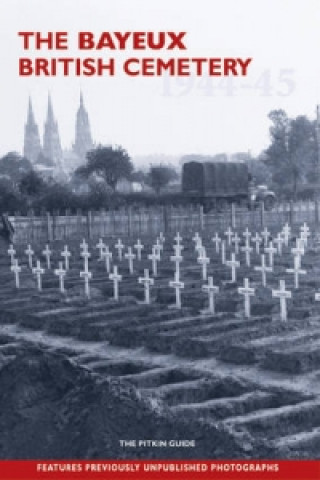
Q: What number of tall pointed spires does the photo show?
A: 3